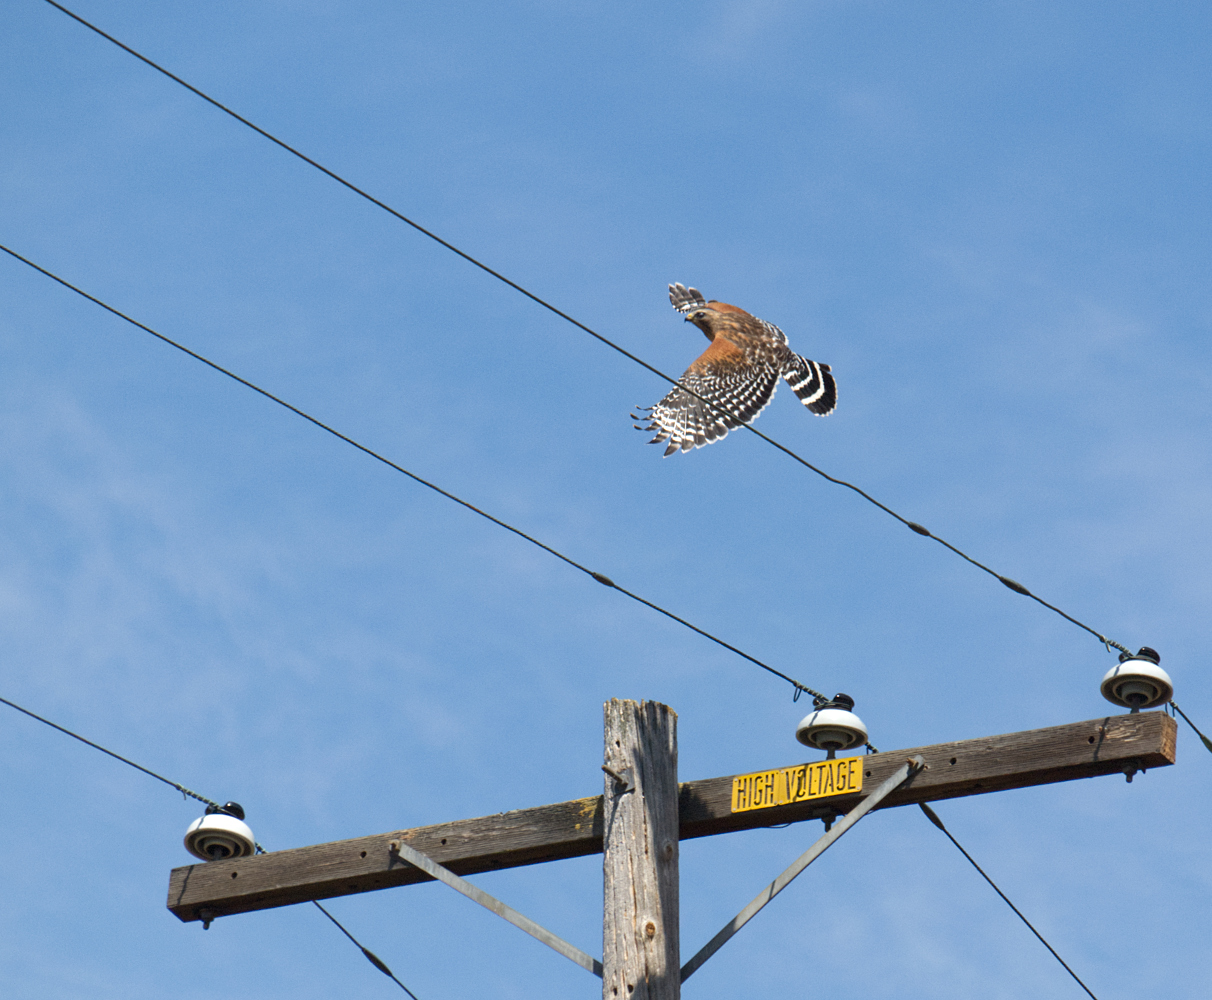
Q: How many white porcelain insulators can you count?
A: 3